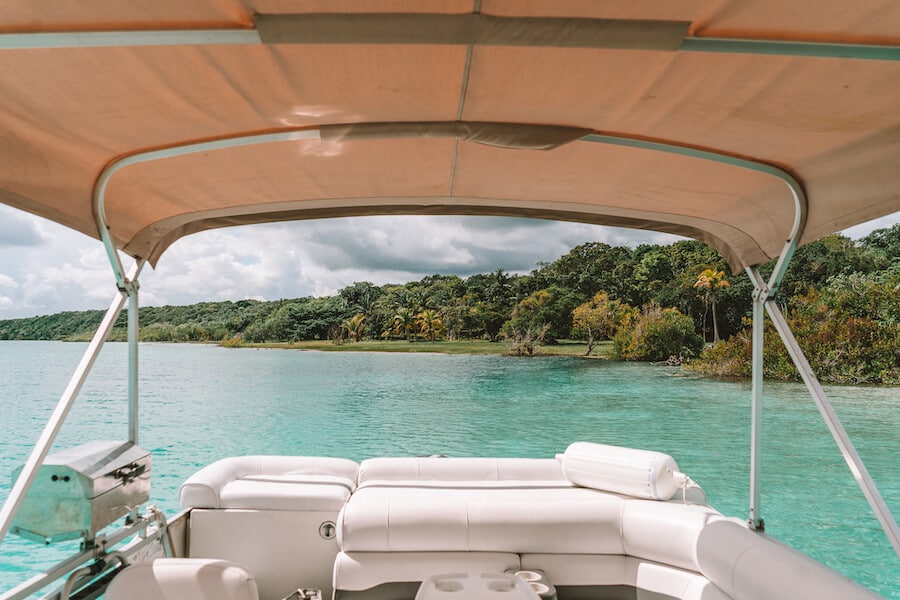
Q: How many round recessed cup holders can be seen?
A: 4